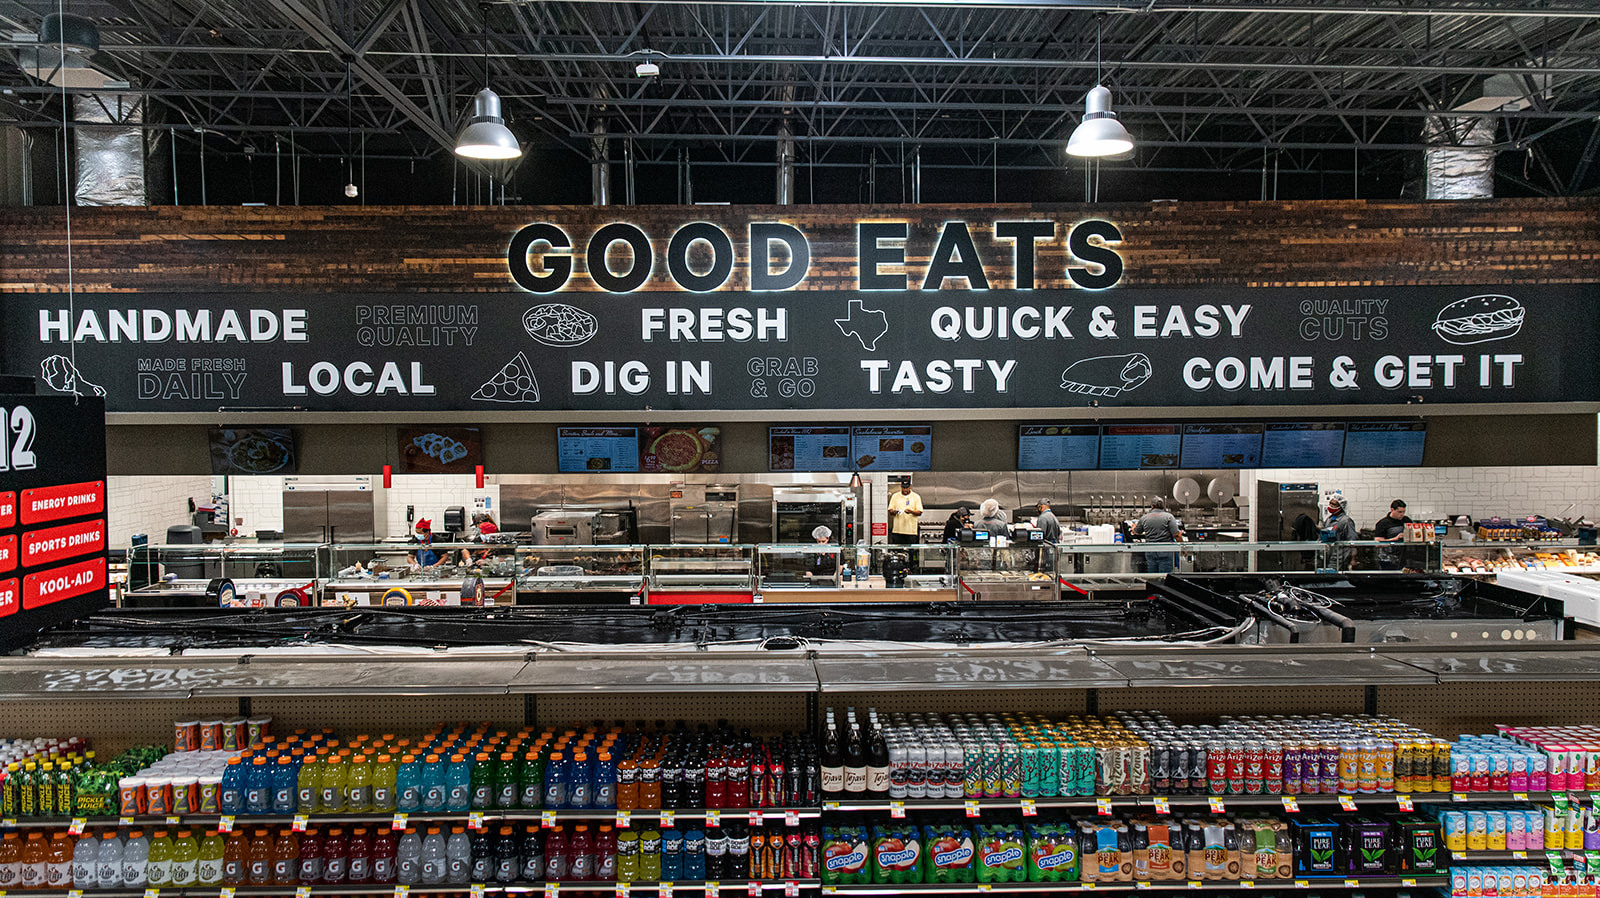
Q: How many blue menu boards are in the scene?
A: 8